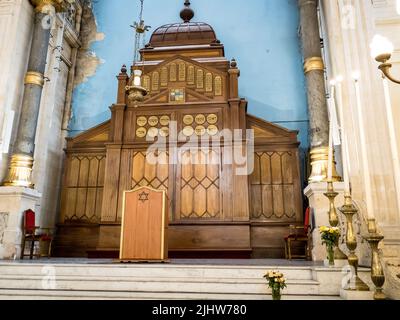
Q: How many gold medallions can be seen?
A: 12